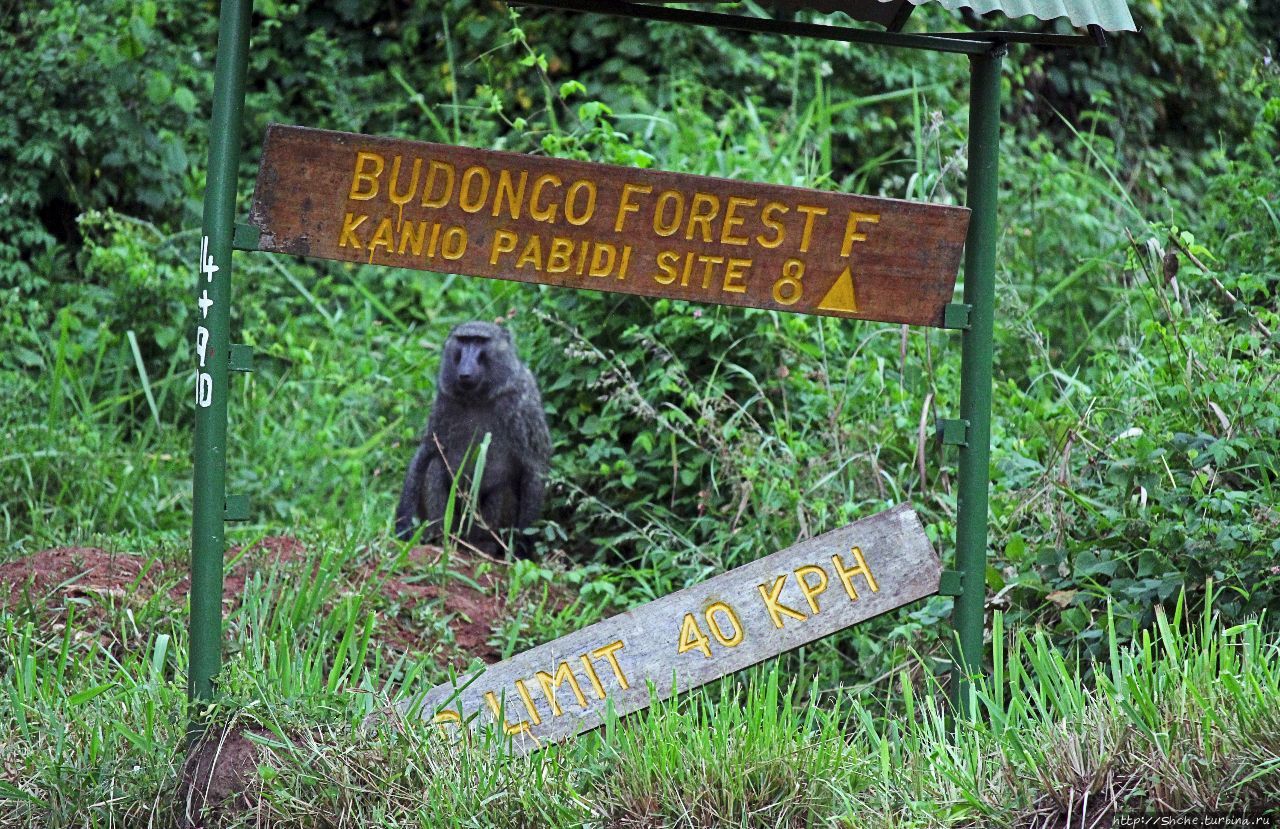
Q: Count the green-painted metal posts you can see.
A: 2